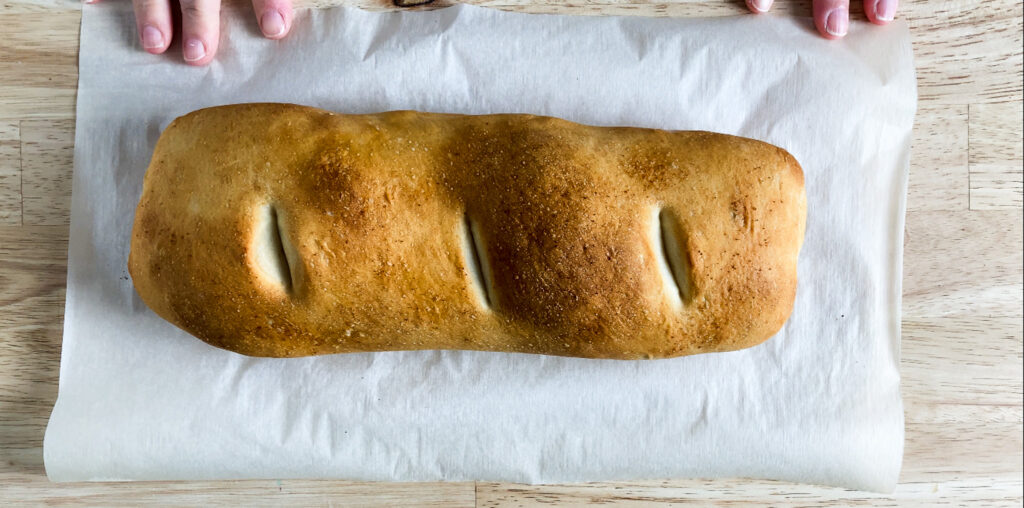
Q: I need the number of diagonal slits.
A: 3